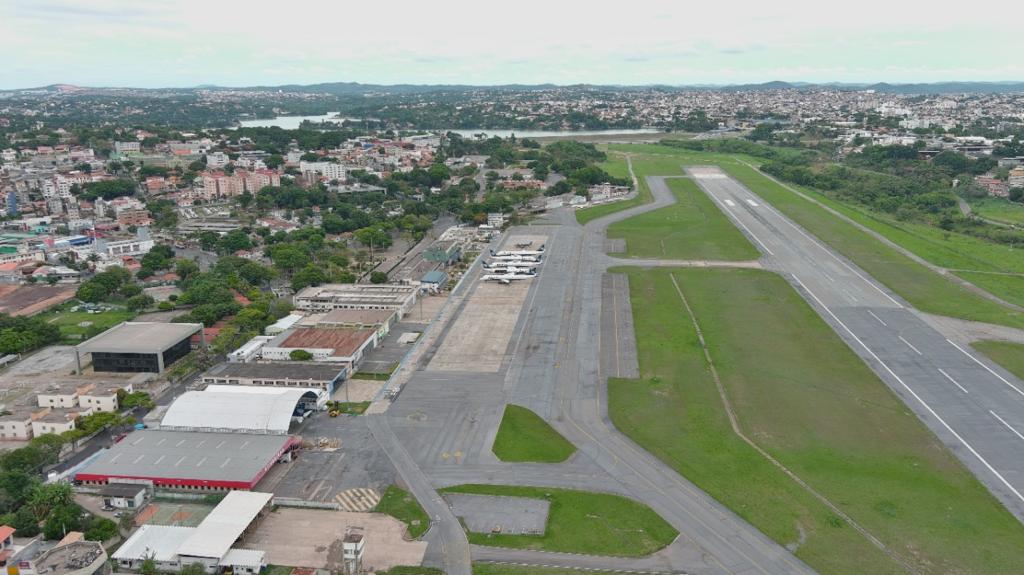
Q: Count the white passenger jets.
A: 5